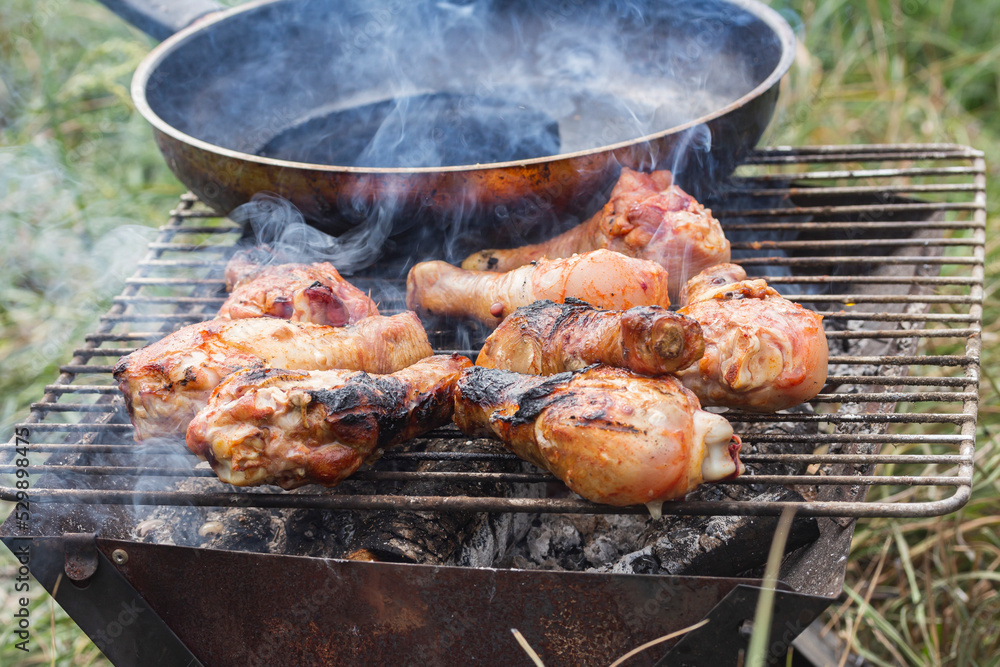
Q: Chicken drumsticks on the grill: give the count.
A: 8